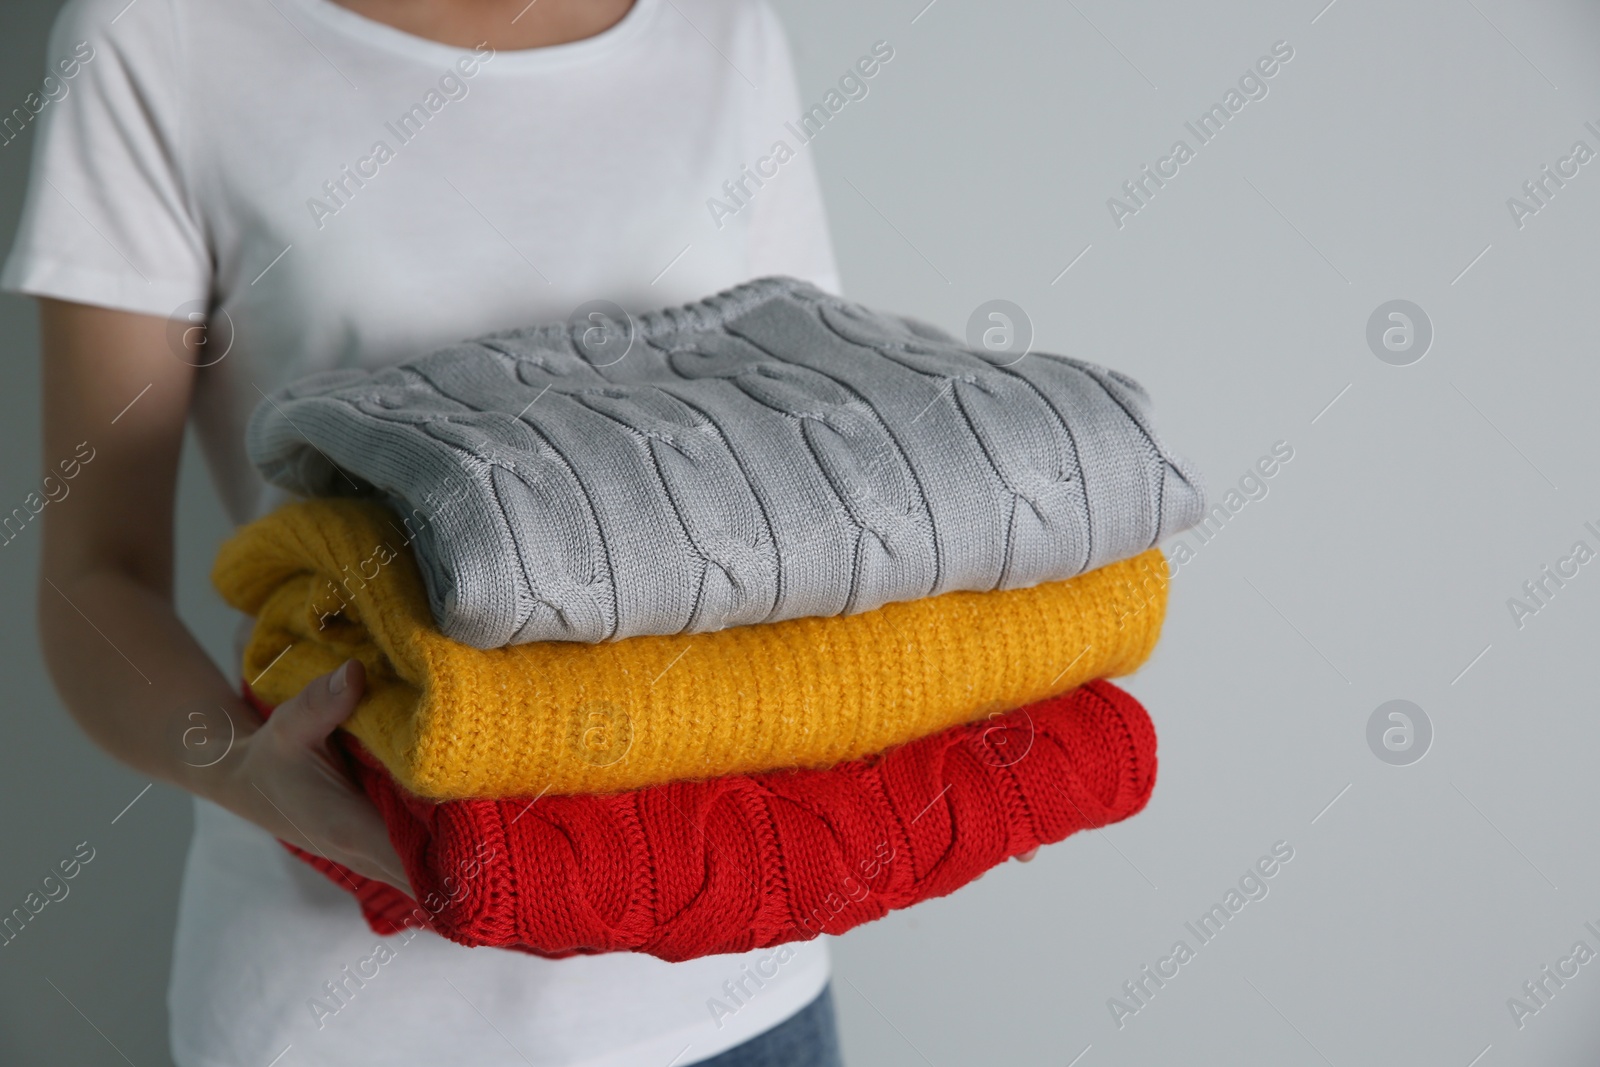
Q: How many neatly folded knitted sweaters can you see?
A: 3